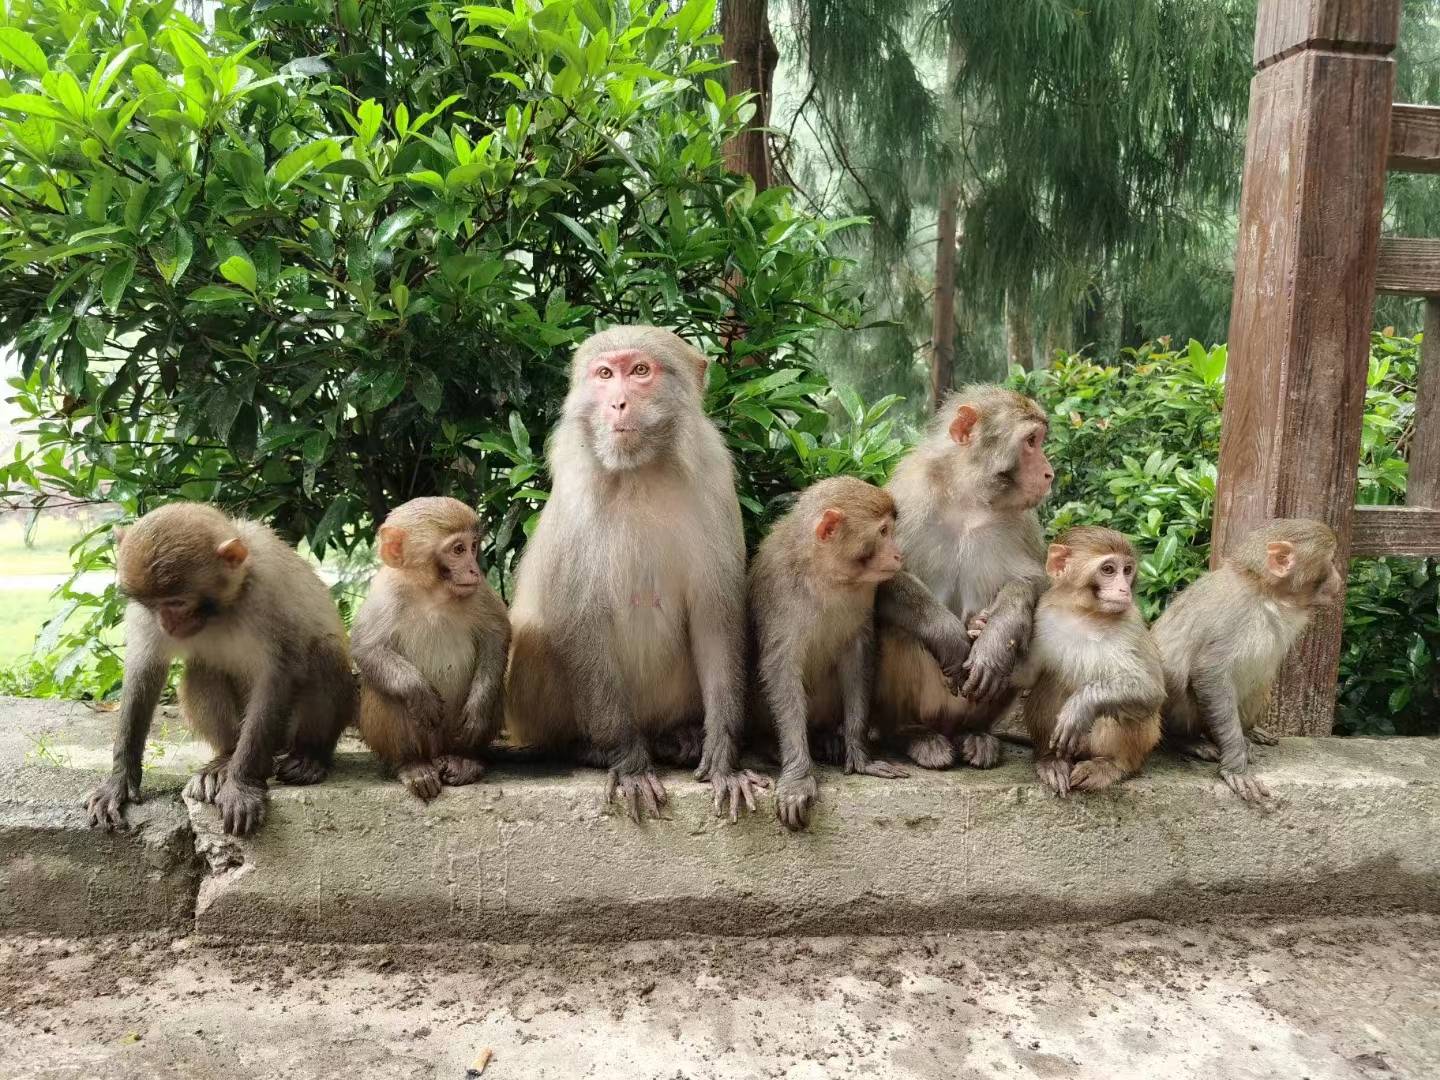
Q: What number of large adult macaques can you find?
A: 2